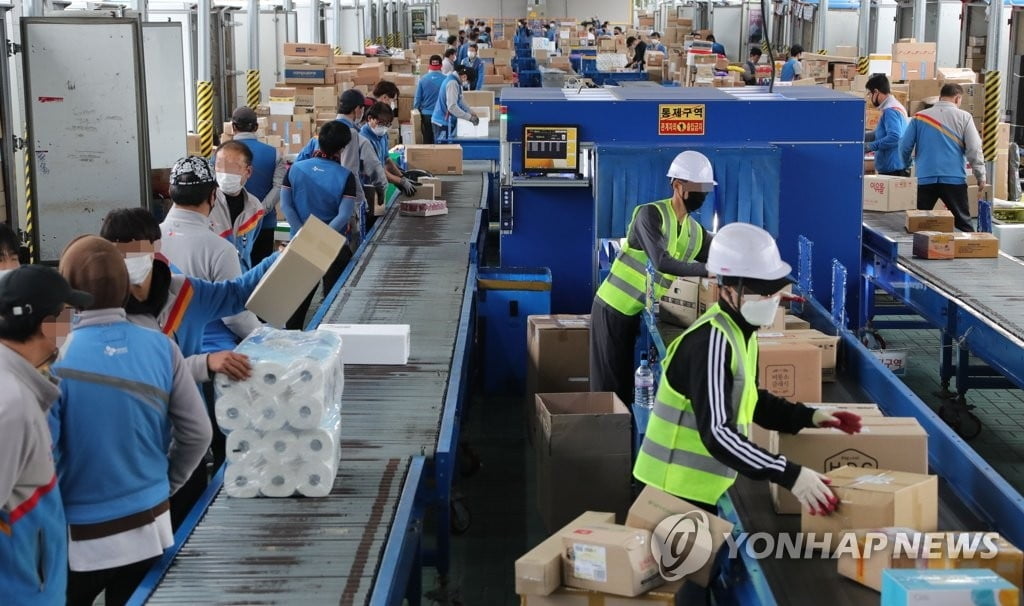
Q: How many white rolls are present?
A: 12